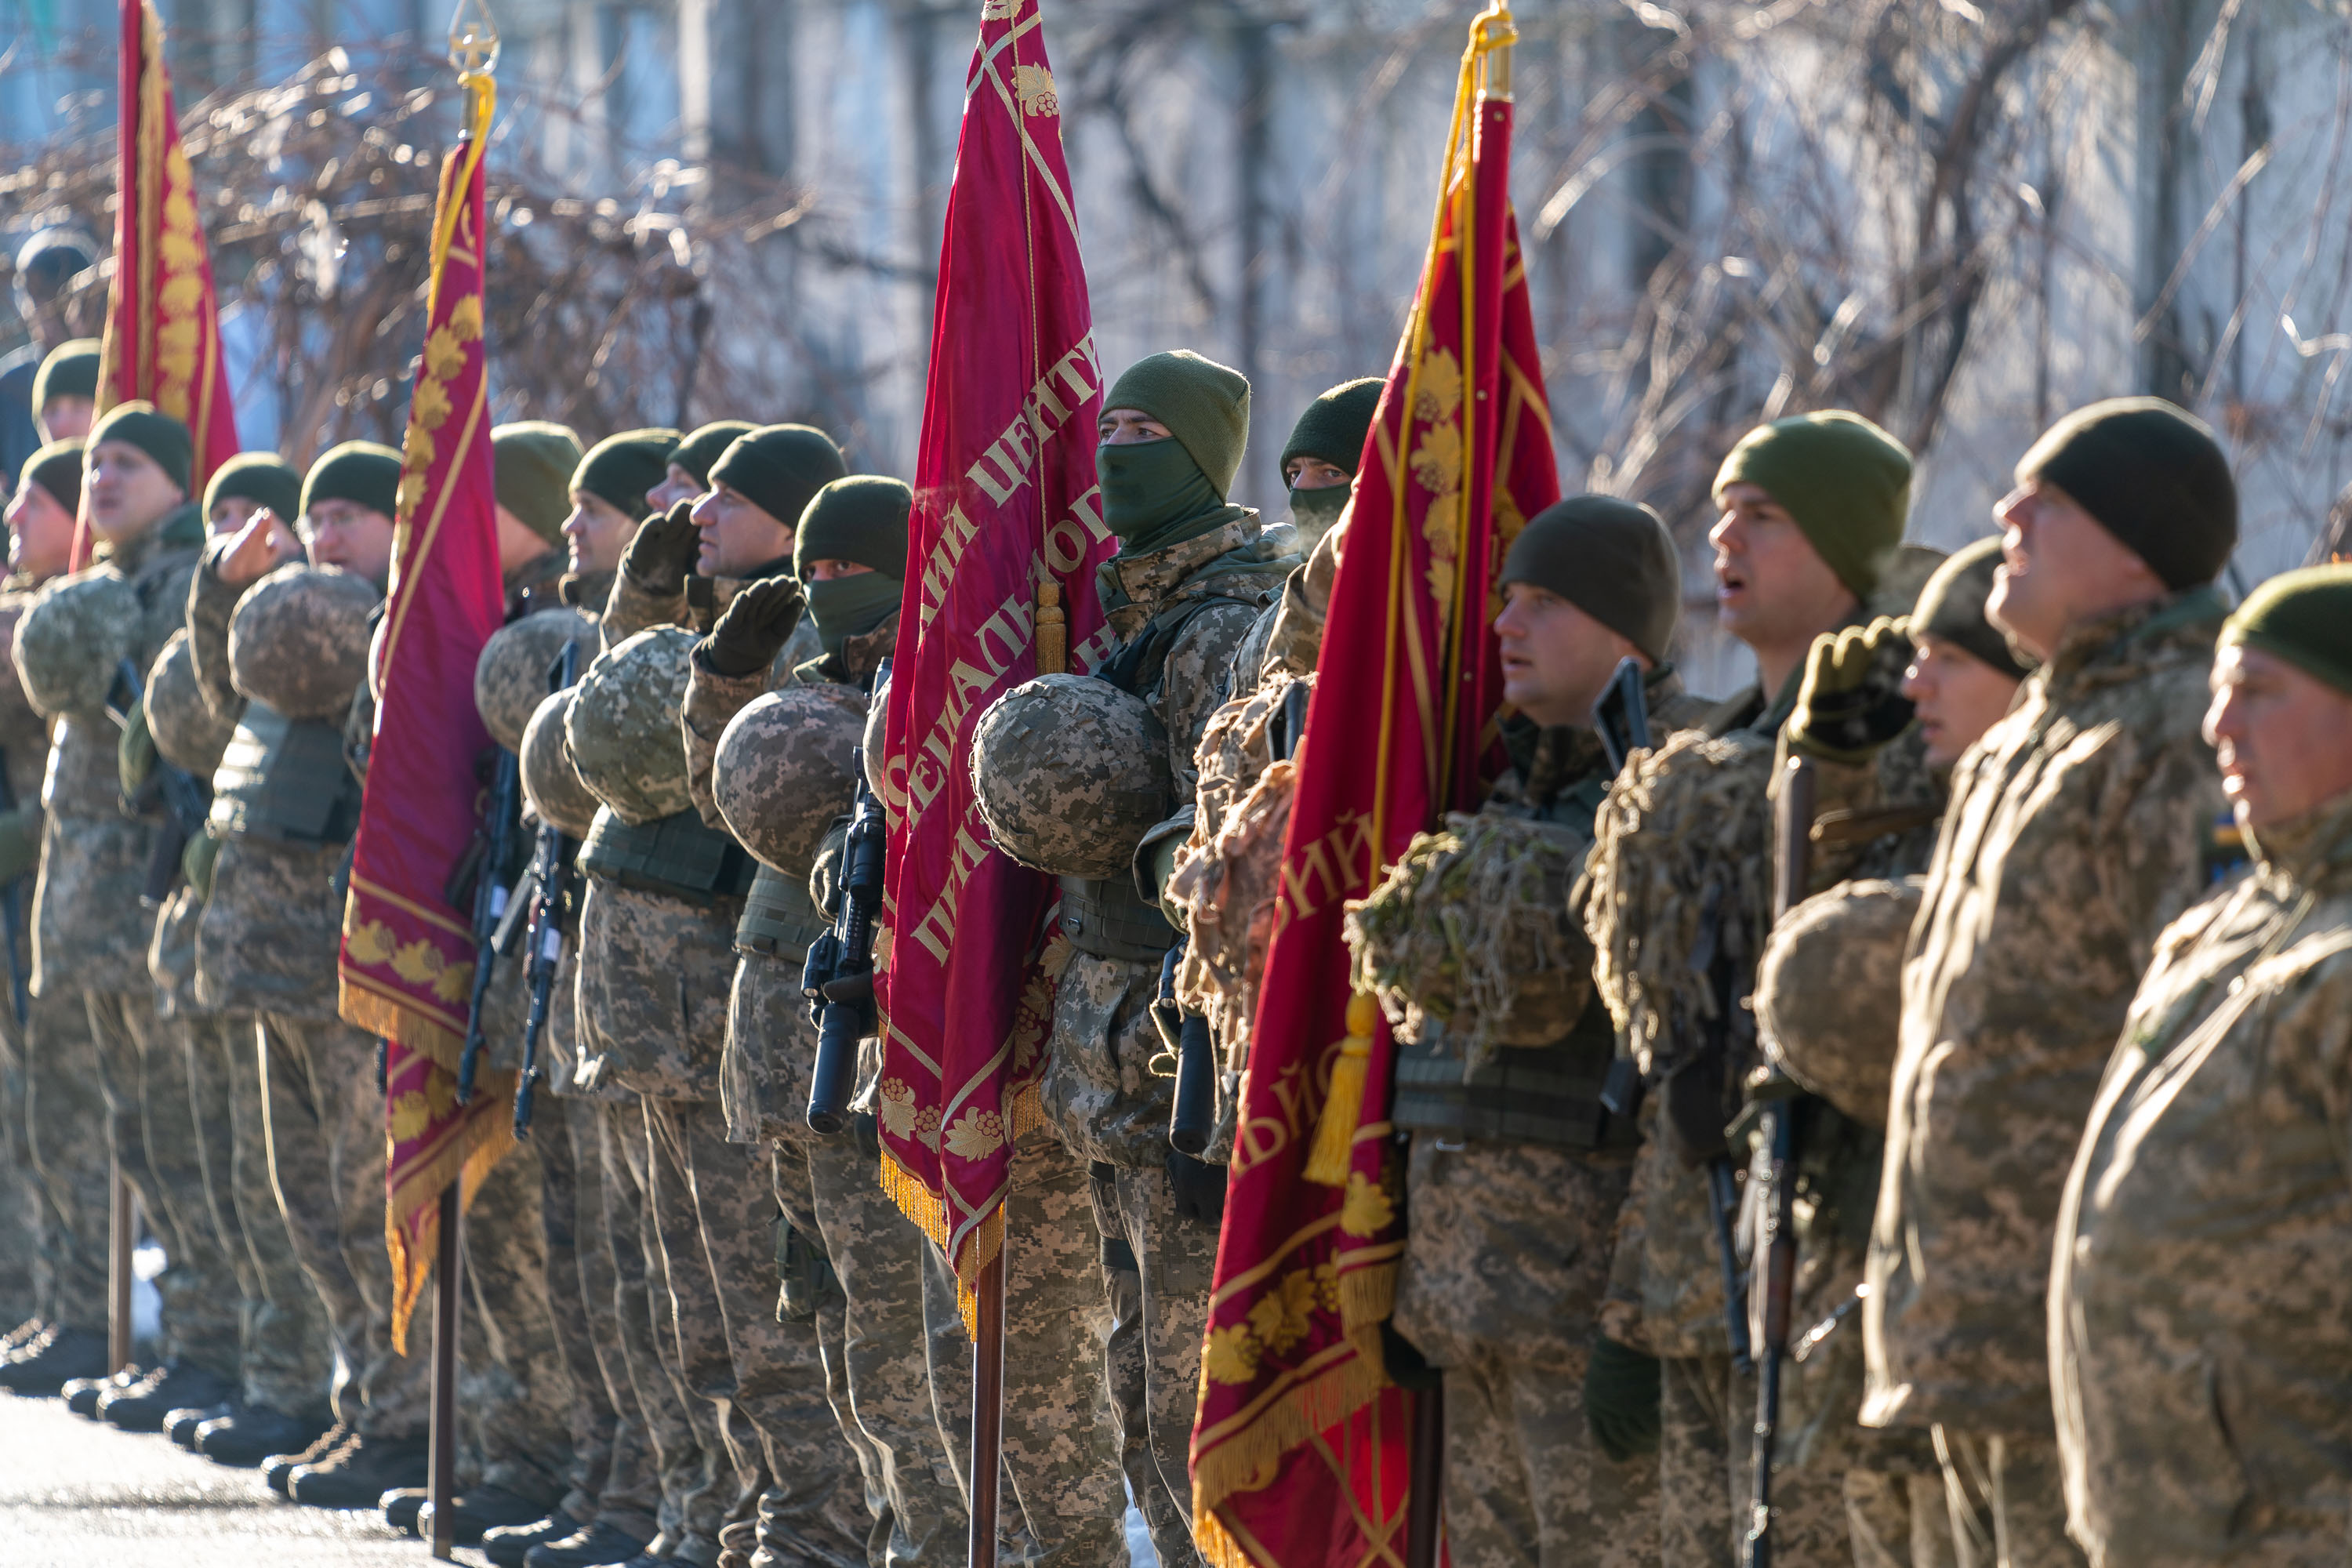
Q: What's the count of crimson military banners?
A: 4